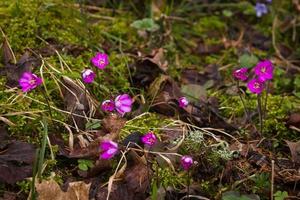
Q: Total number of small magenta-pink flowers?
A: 12